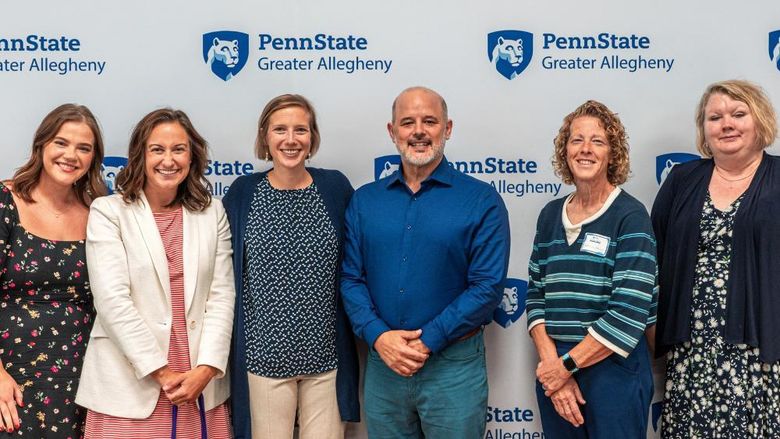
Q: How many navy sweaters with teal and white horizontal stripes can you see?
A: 1